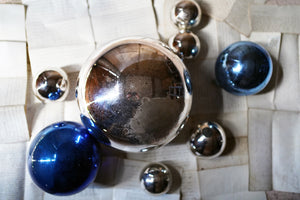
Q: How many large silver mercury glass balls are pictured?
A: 1